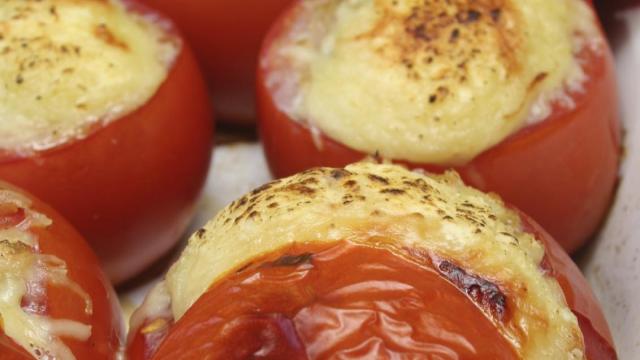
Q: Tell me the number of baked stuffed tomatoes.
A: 5